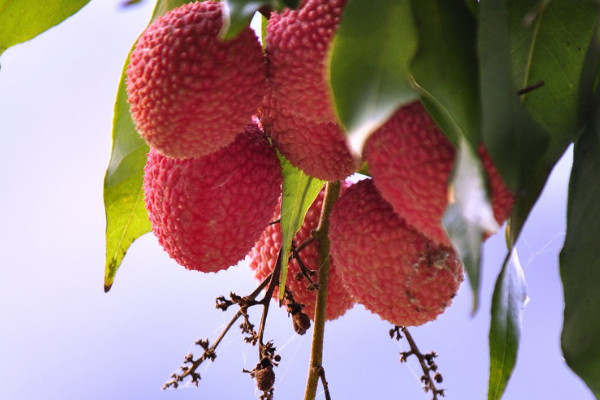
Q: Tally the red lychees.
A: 7